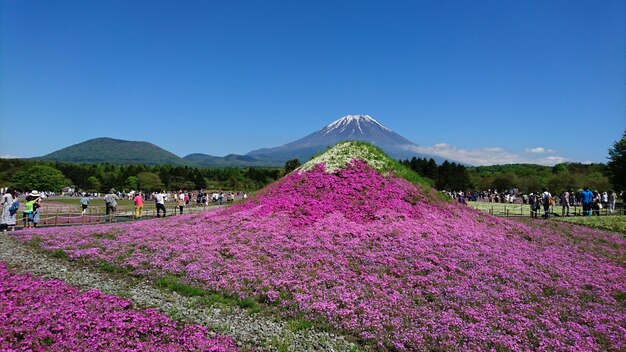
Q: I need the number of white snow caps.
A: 1